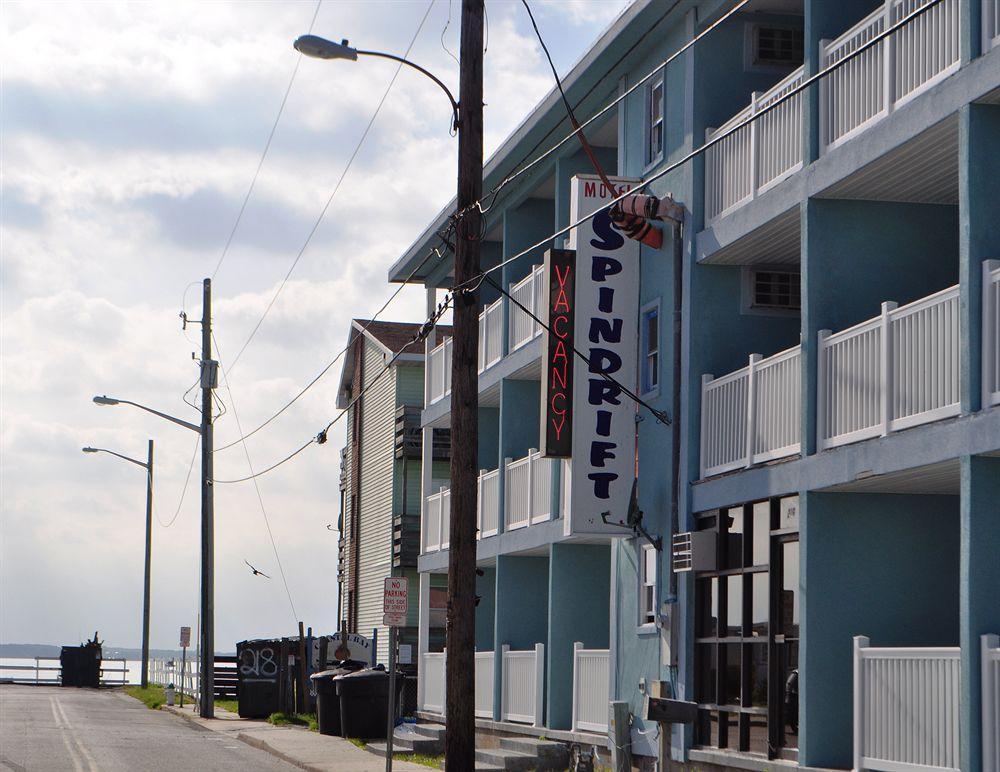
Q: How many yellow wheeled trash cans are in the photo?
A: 0